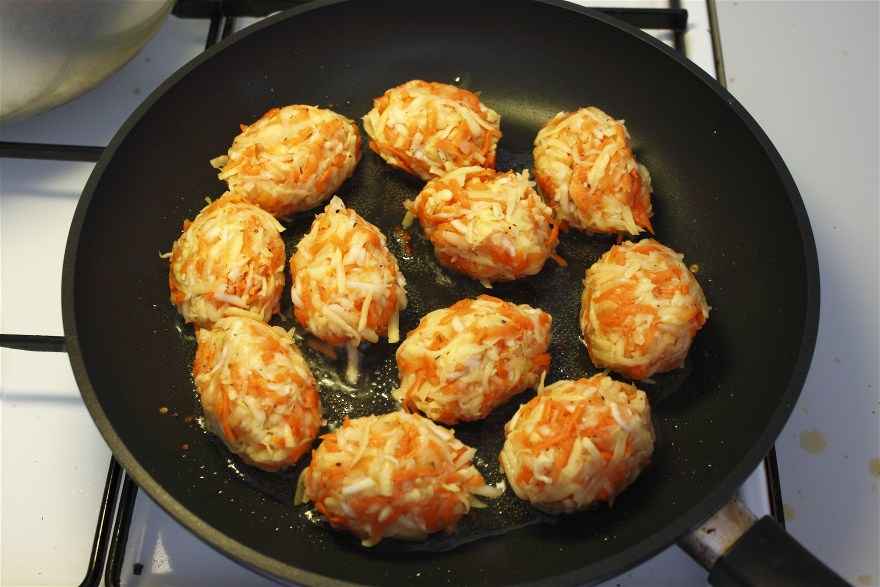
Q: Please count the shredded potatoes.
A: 11